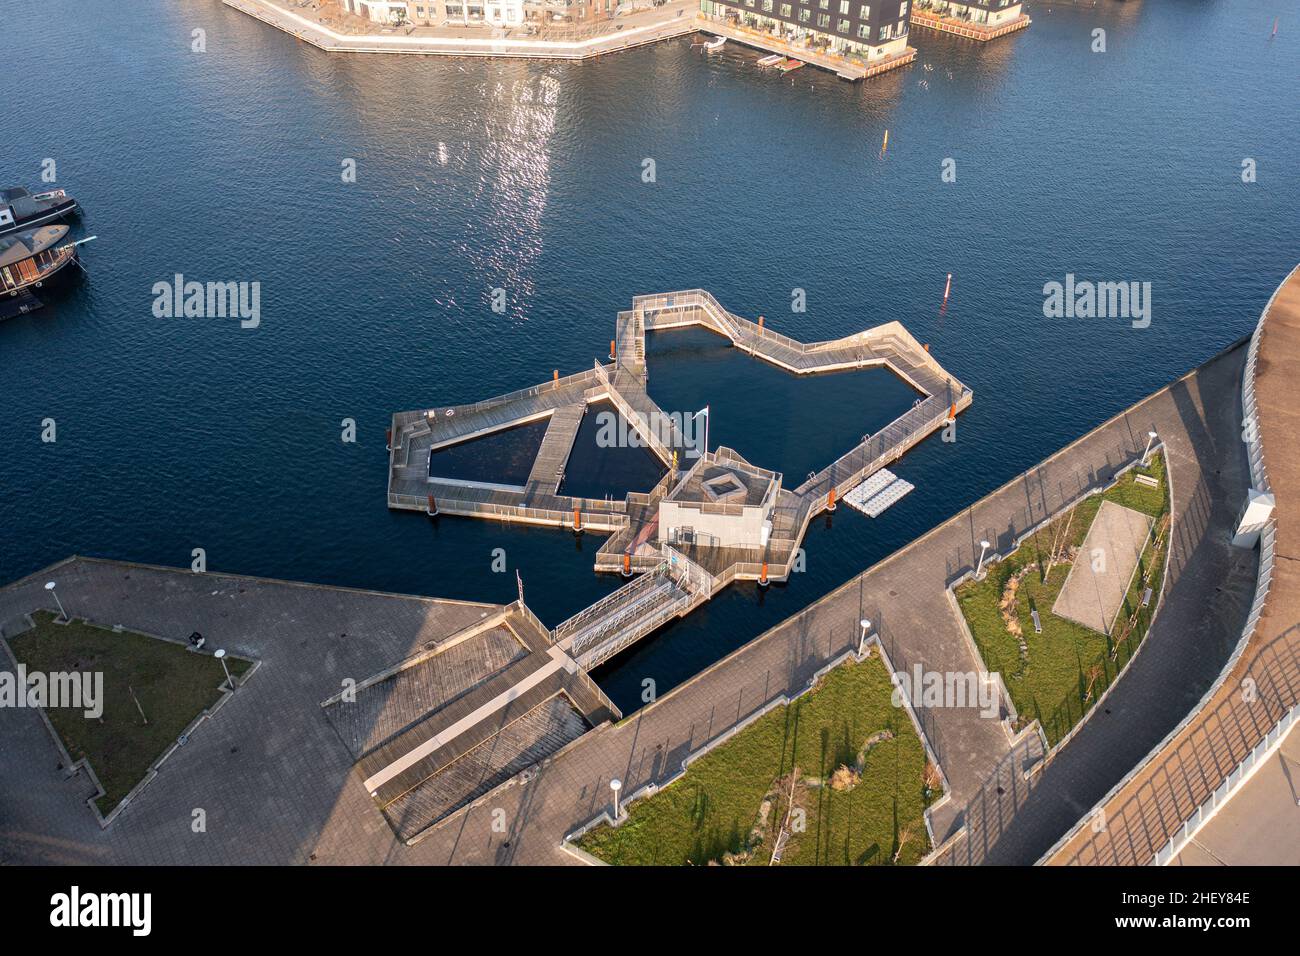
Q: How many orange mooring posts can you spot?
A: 11